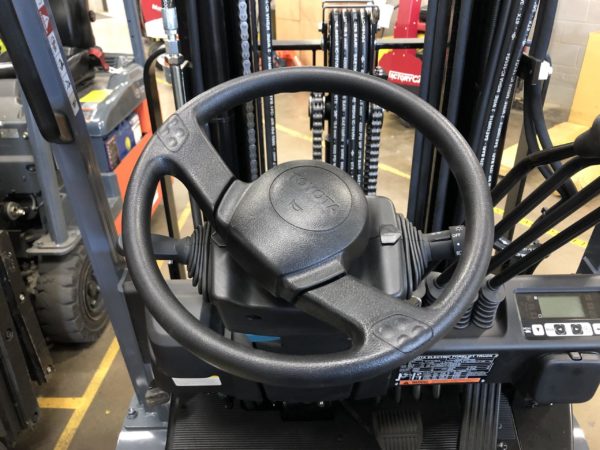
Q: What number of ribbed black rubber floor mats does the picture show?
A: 1